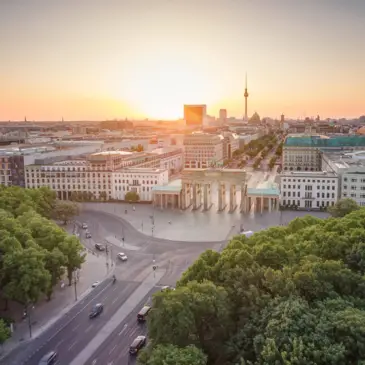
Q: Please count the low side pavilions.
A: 2